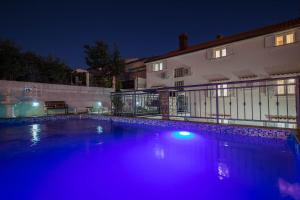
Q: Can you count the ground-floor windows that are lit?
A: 2